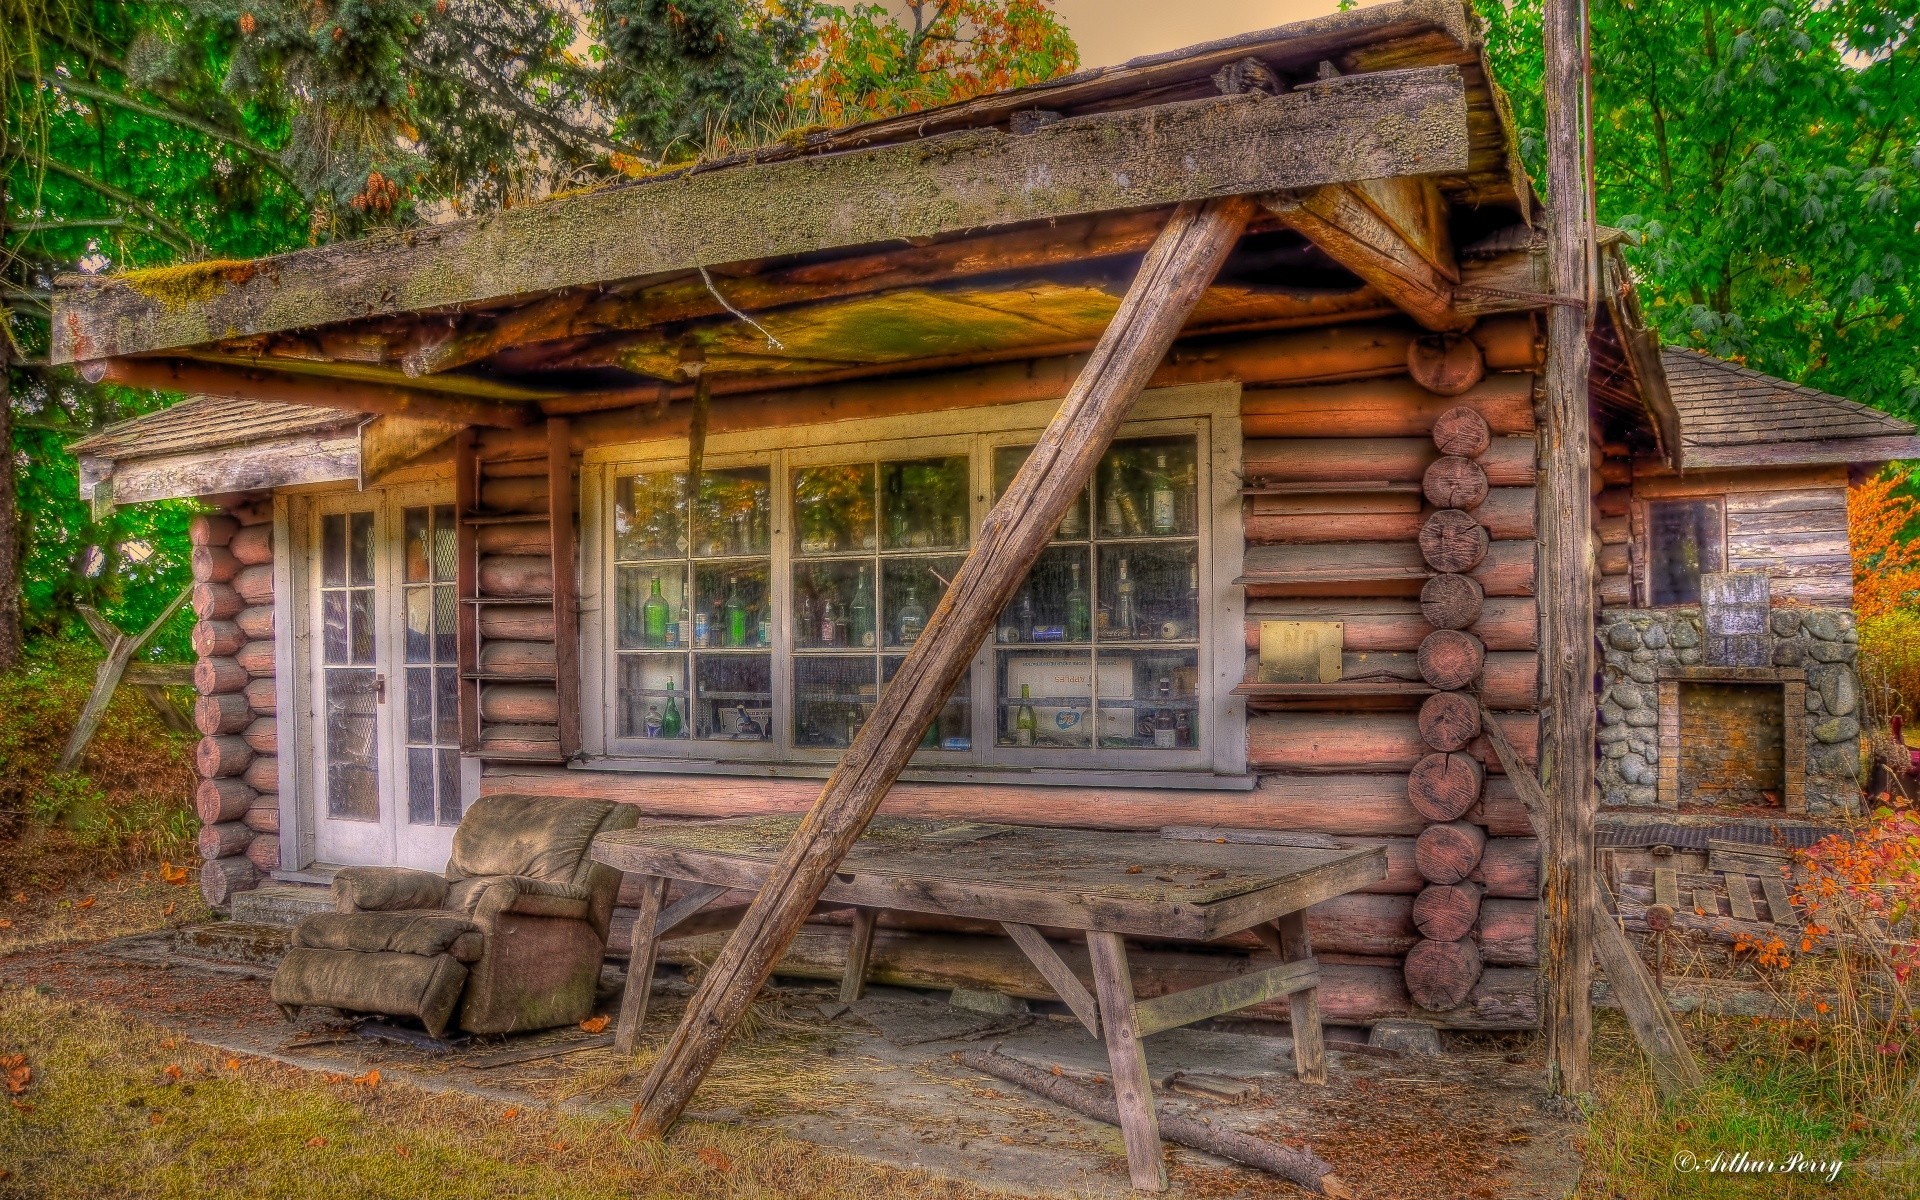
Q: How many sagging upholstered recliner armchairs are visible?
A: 1